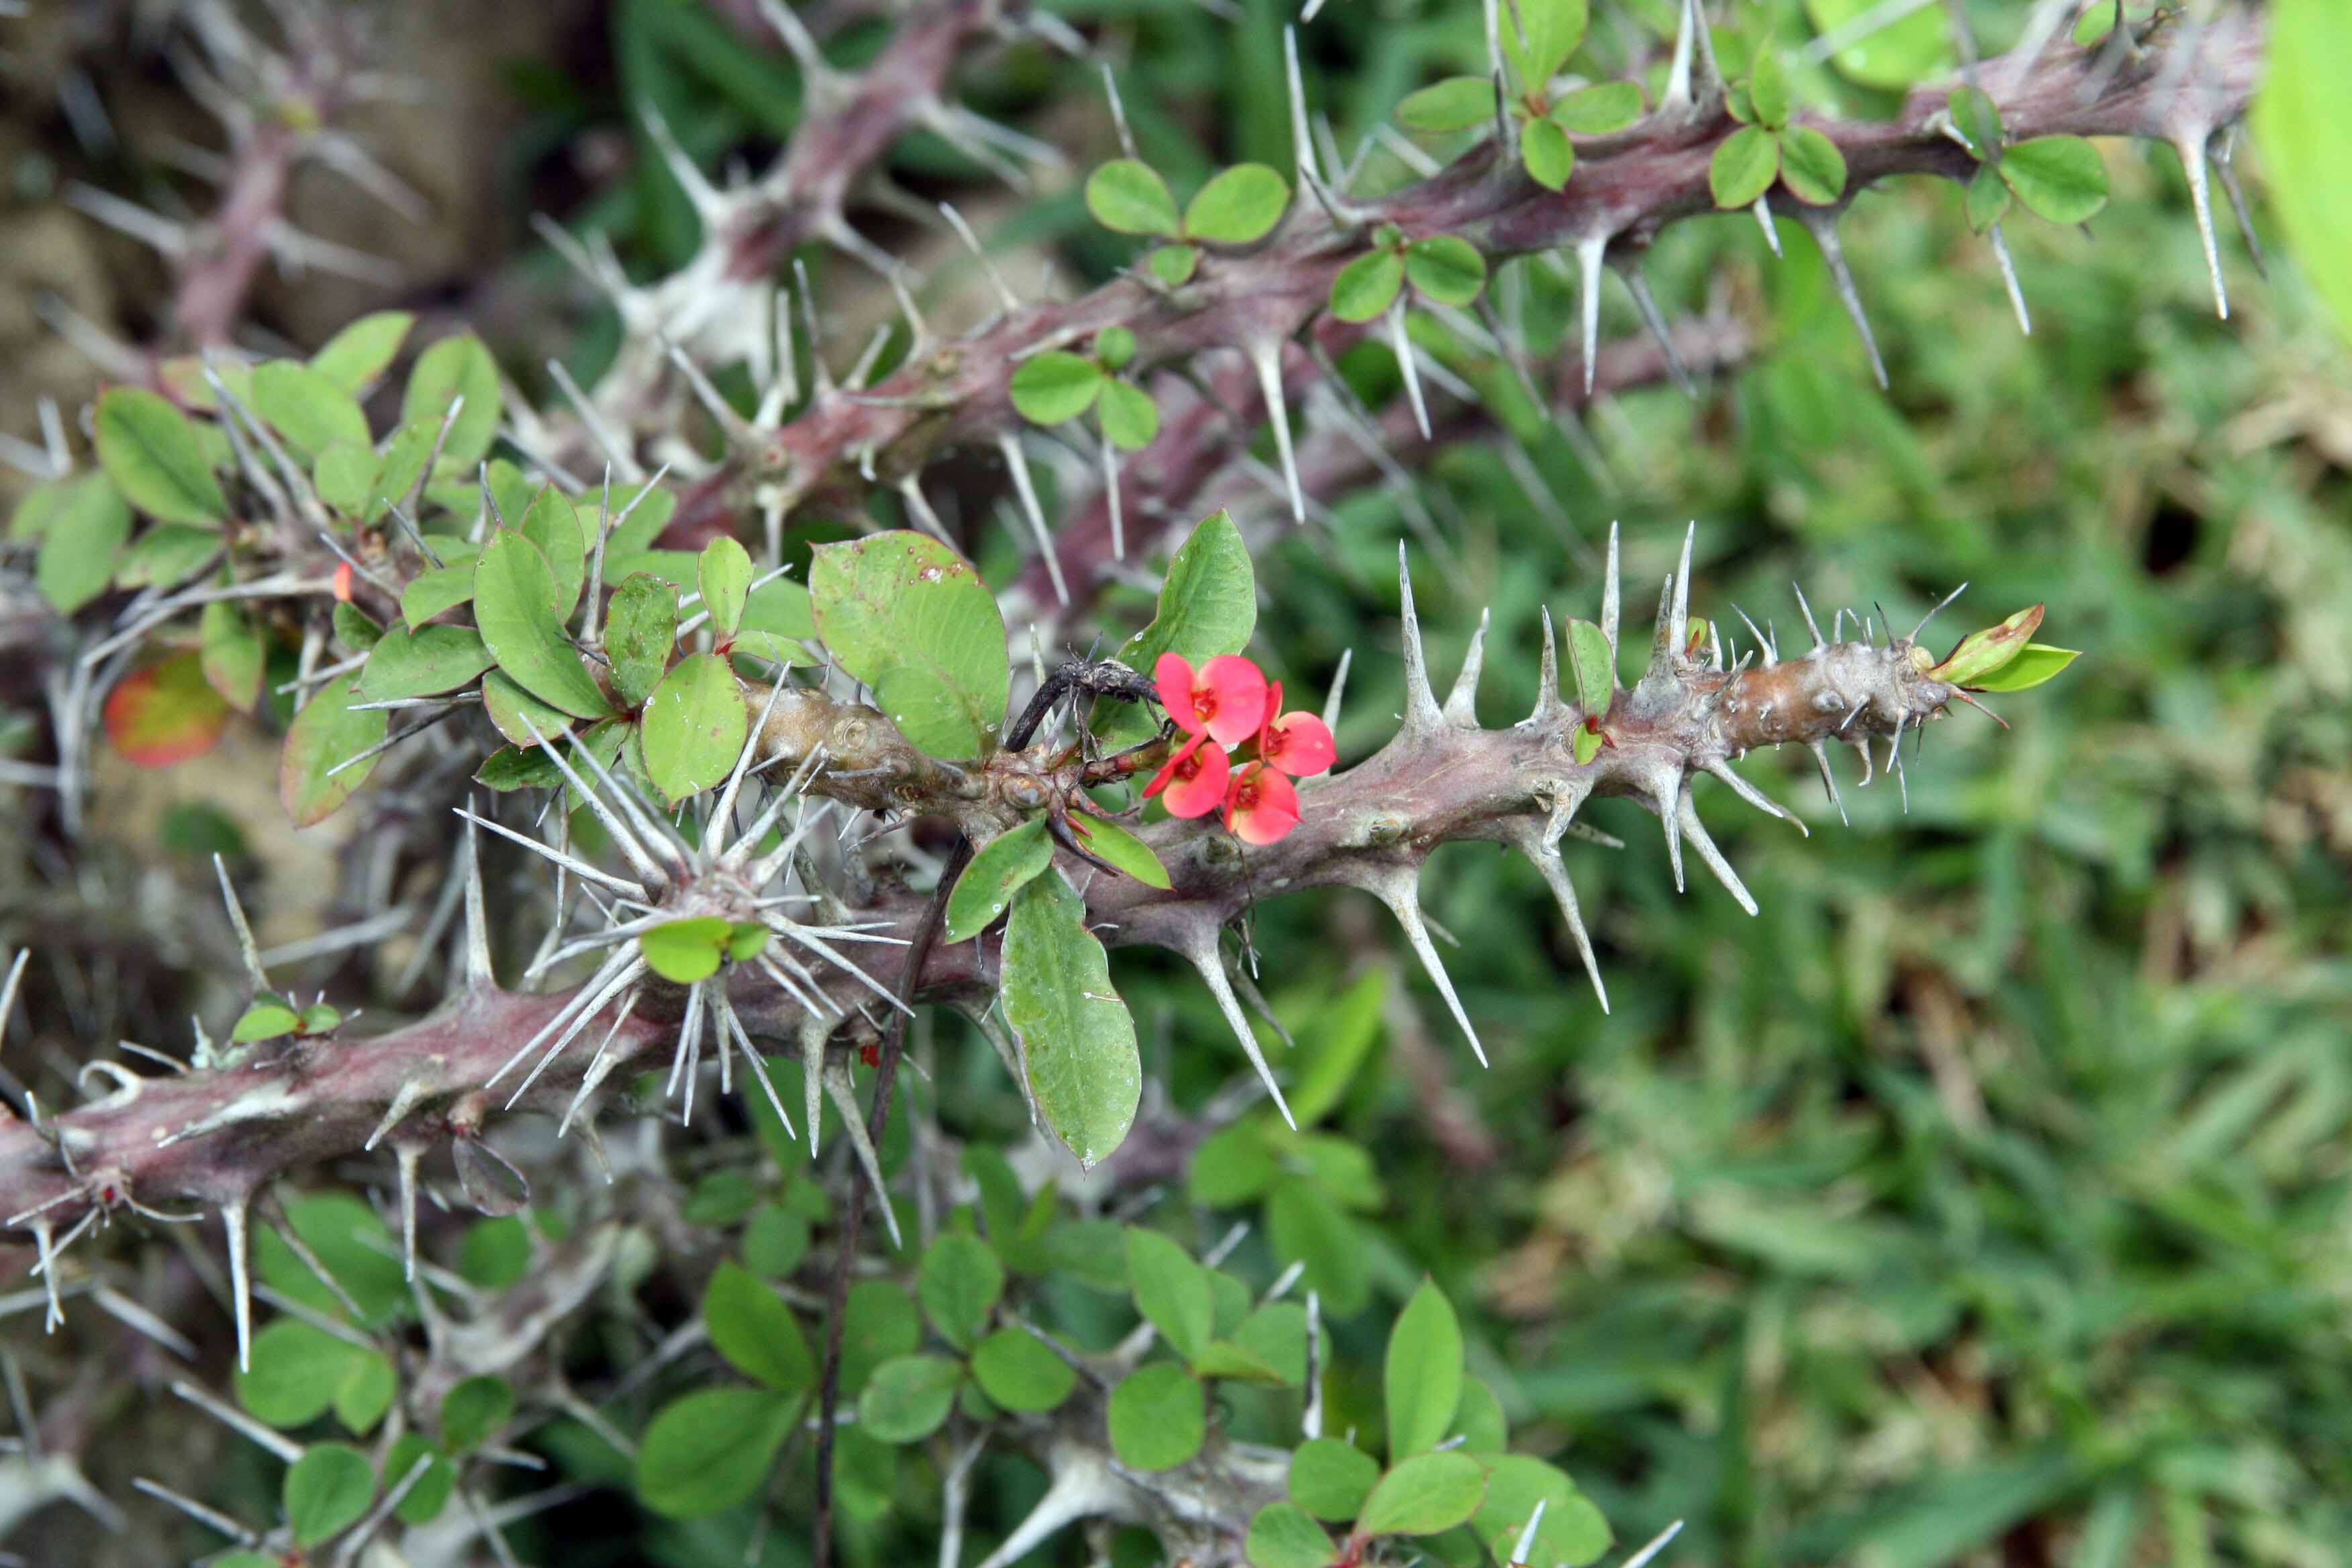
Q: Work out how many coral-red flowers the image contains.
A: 4